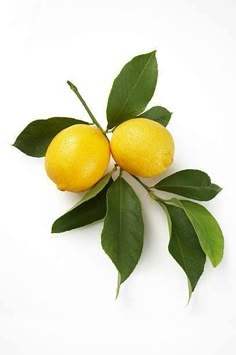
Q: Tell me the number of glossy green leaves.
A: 8